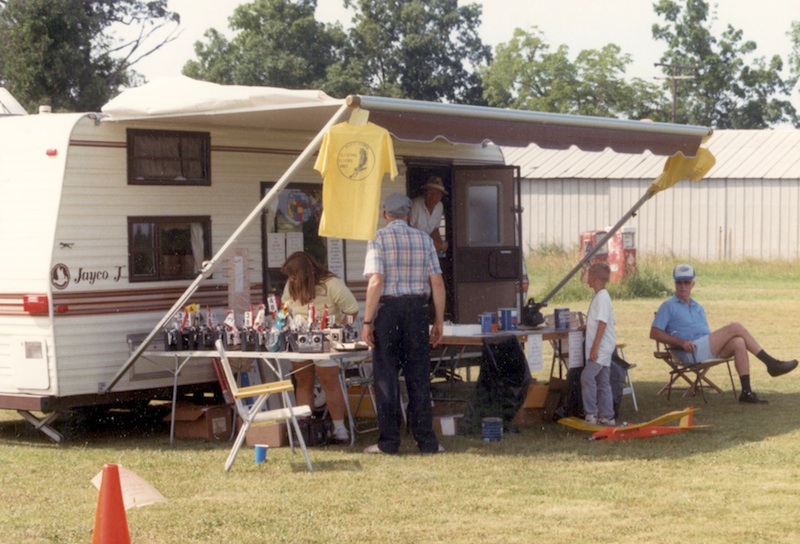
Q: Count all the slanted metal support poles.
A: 2